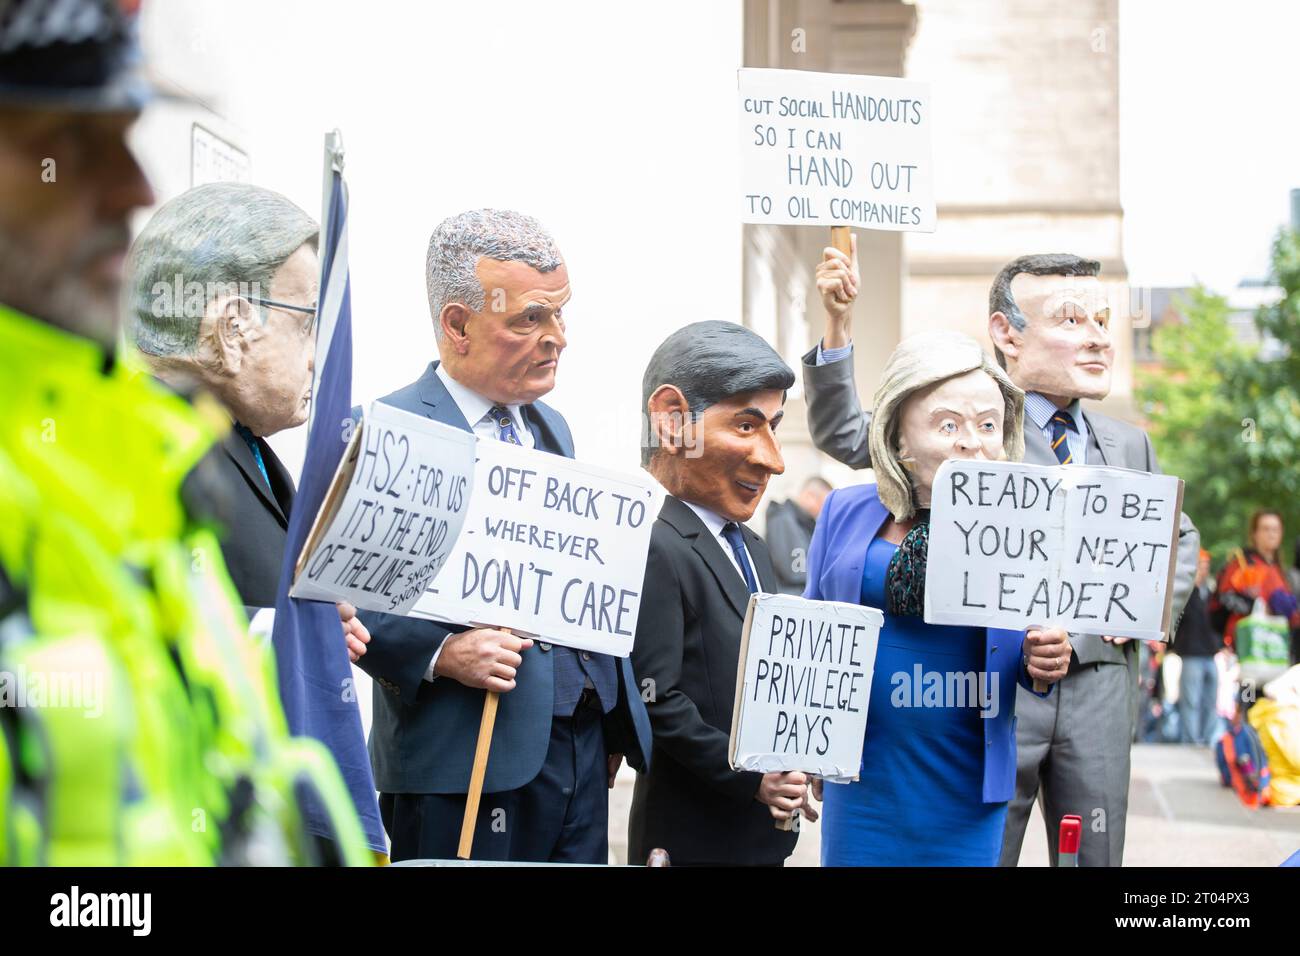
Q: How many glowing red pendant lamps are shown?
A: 0